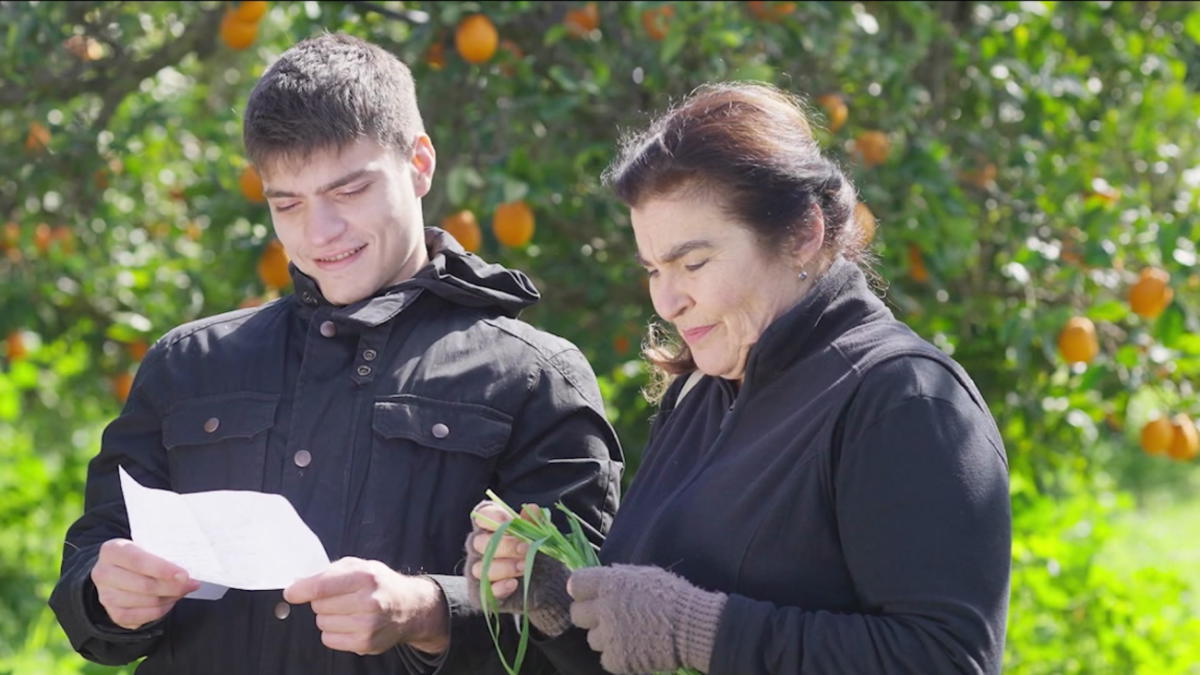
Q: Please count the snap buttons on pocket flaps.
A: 2